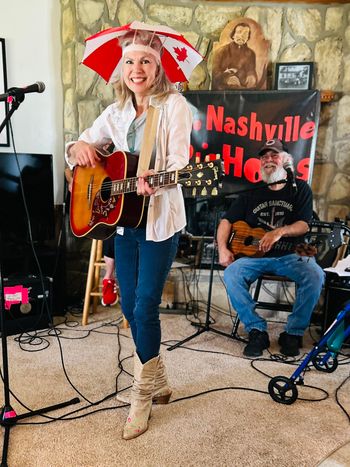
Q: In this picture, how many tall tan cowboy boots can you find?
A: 2